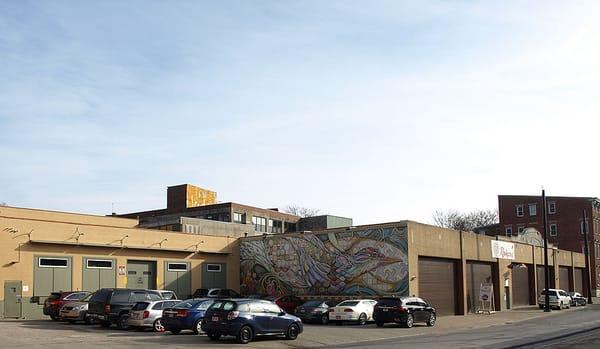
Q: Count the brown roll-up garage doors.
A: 6